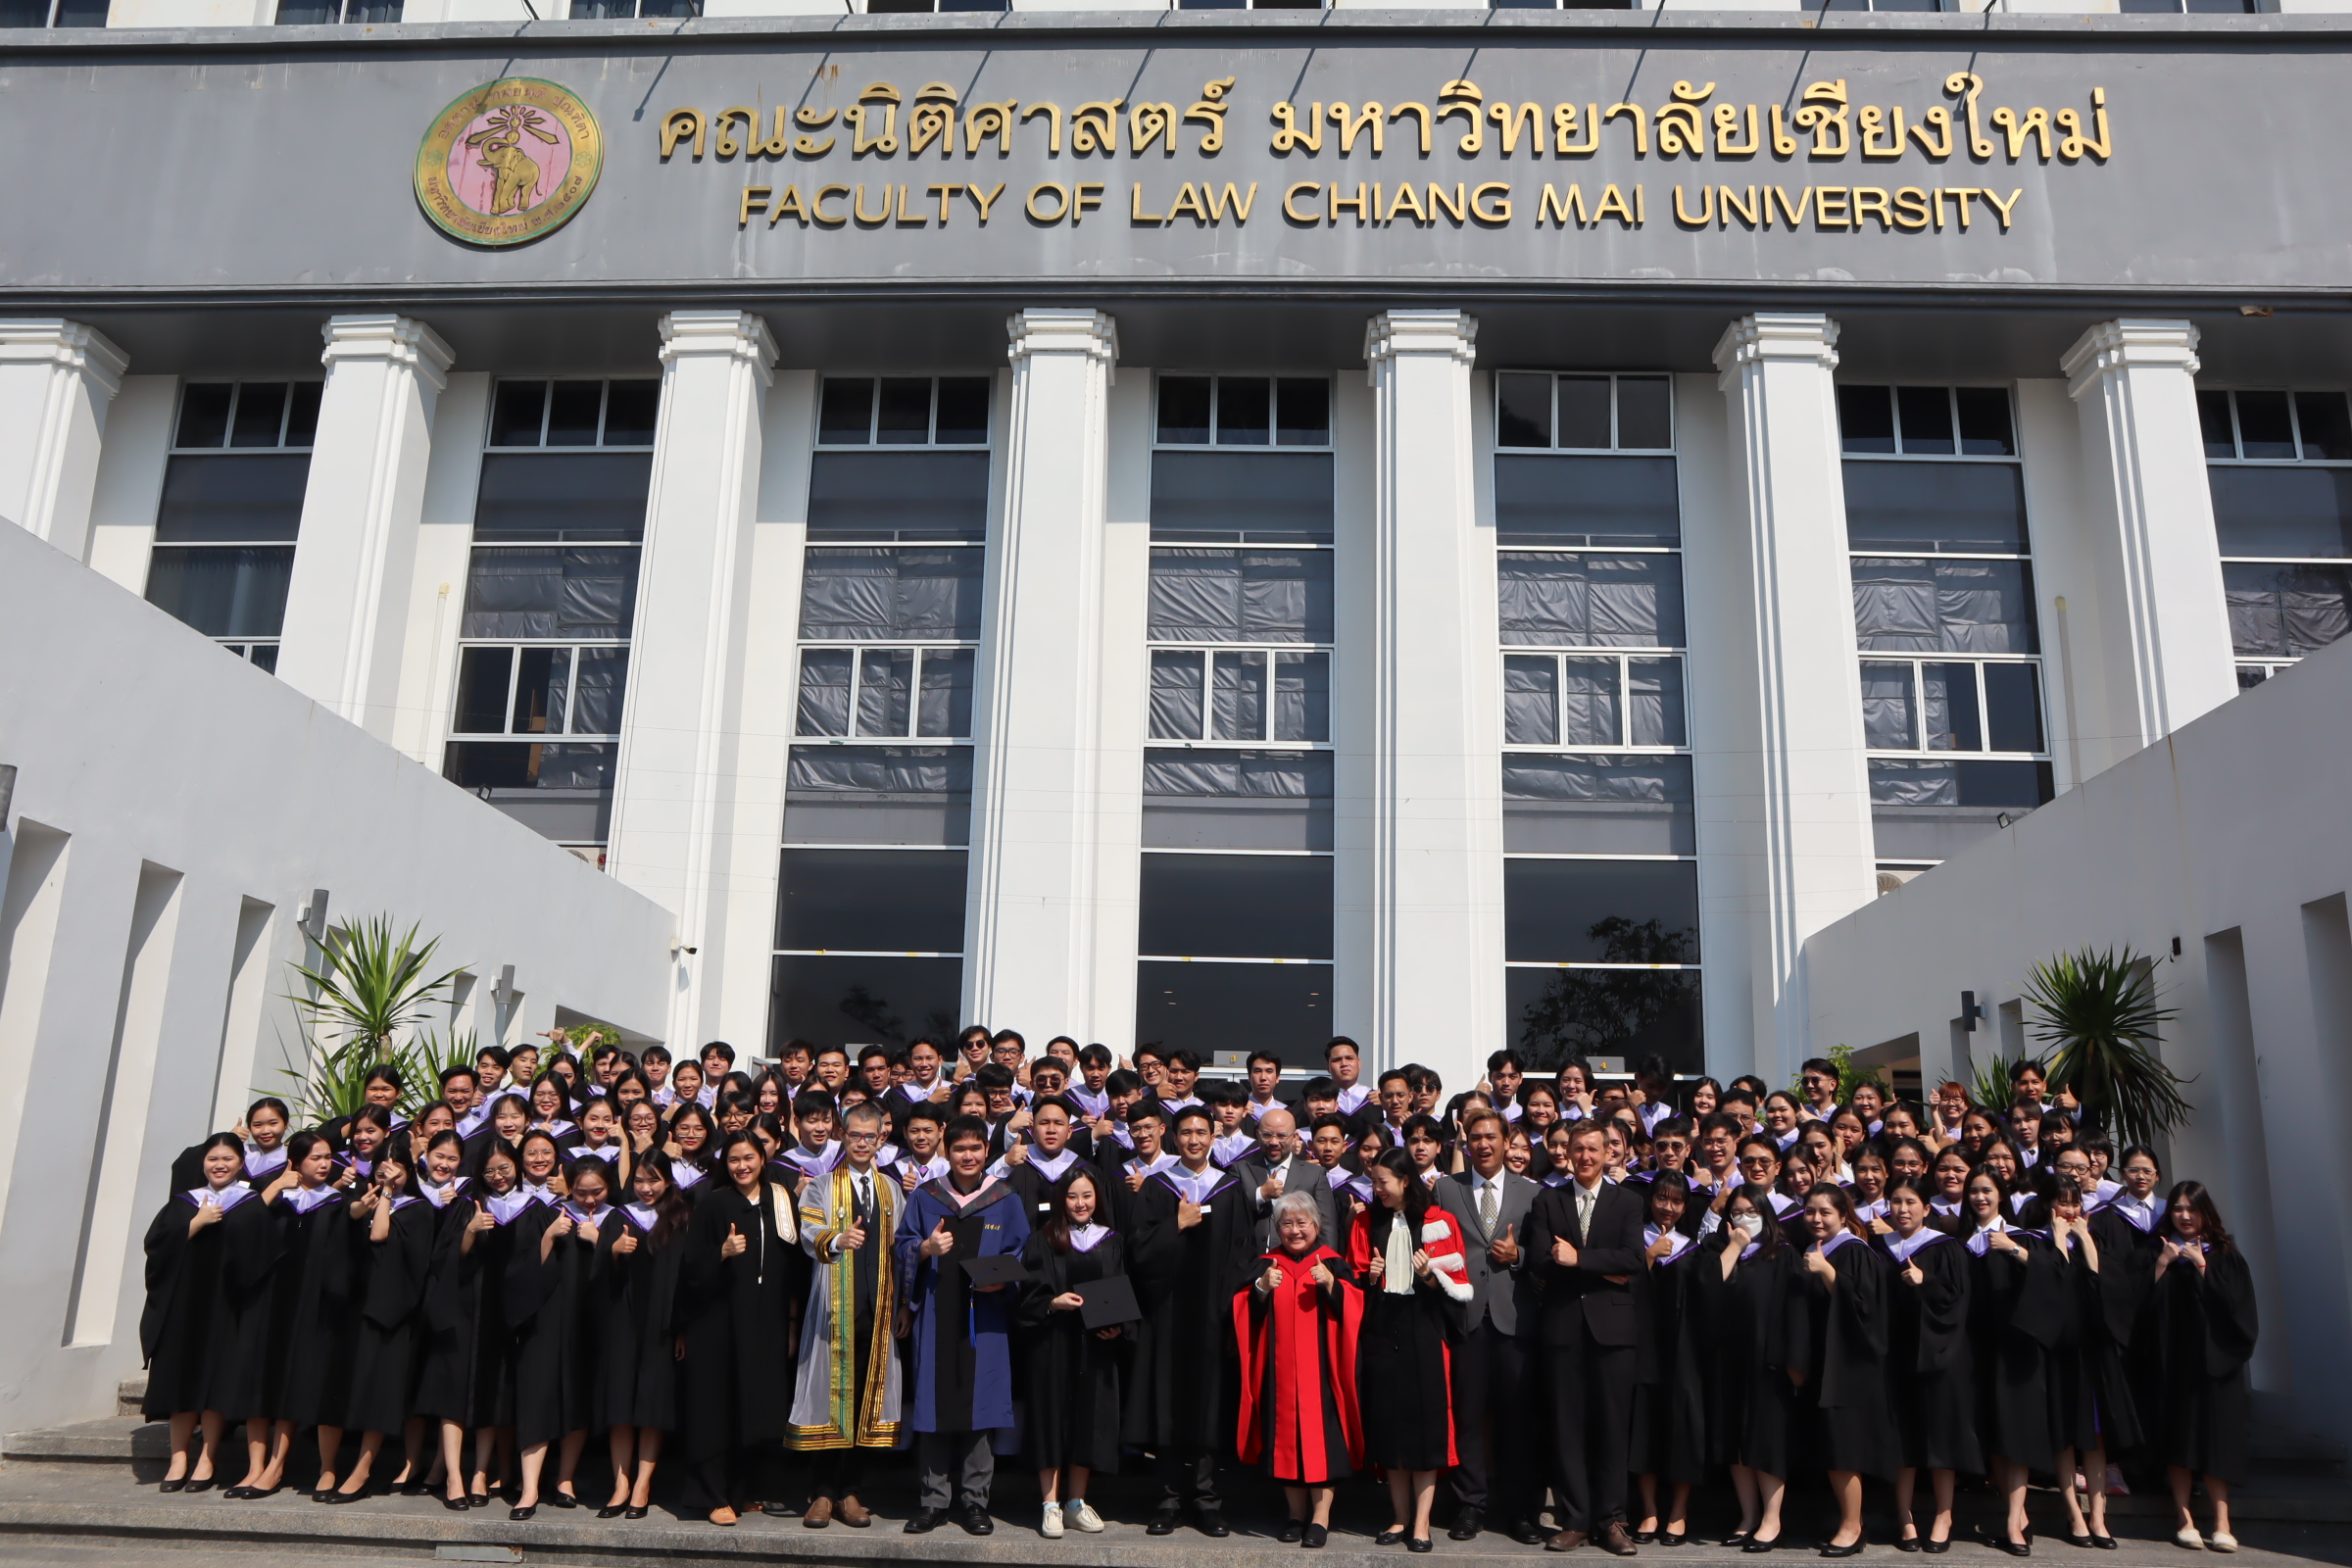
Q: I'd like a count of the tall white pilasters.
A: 7